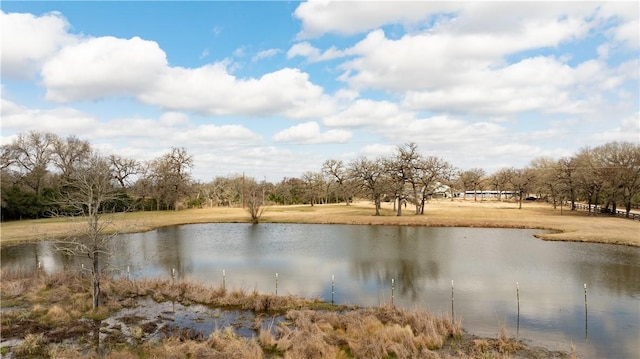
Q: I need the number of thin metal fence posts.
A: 11